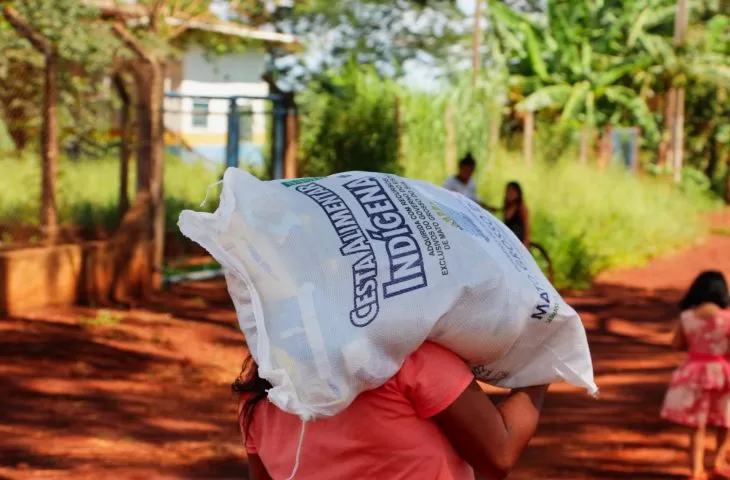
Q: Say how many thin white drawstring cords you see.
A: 2